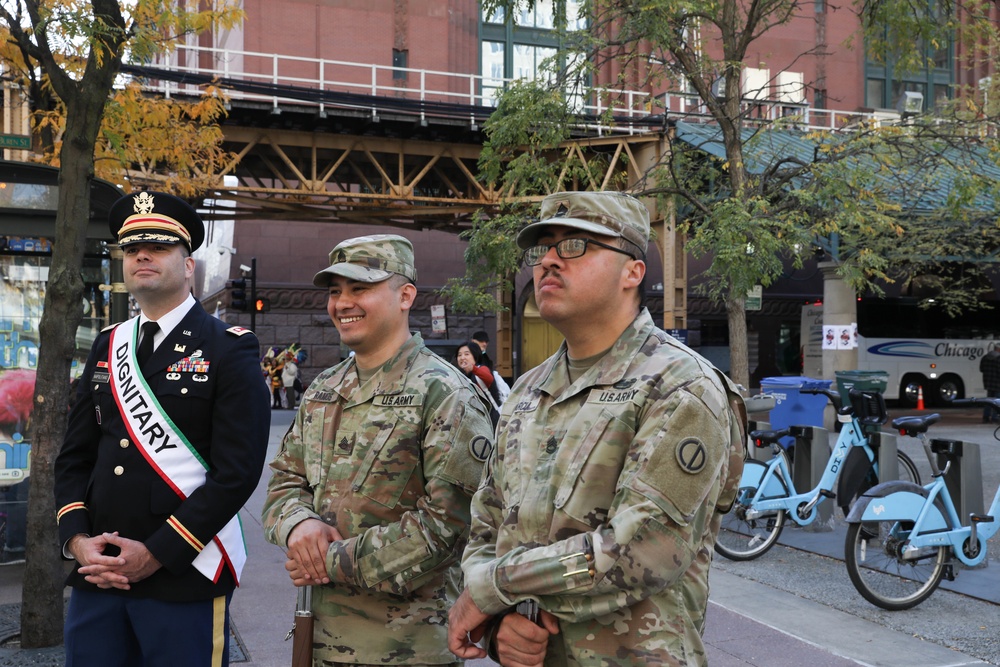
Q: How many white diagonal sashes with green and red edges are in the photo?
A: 1